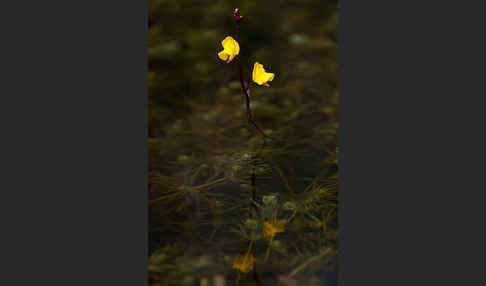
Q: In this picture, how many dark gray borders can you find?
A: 2